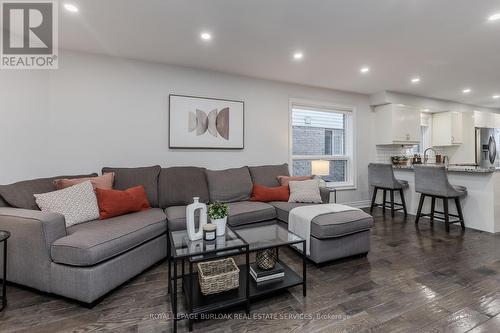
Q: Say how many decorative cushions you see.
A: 6